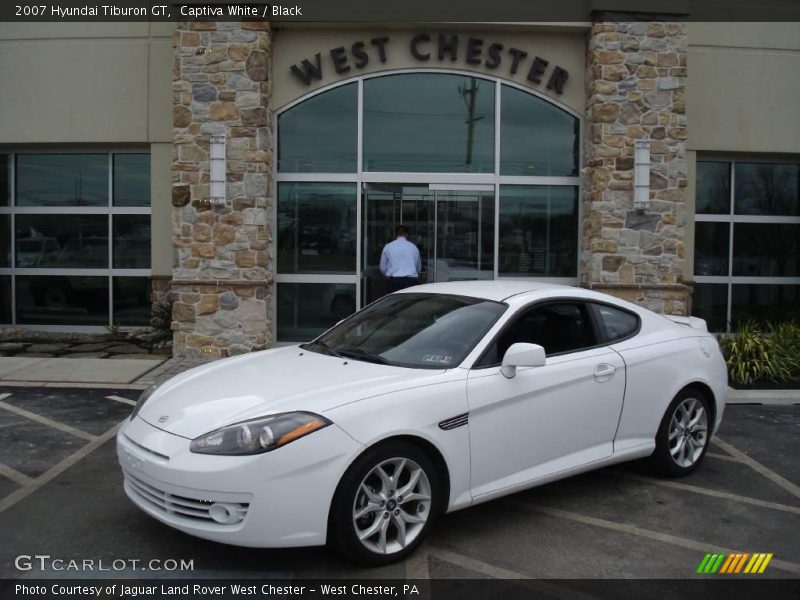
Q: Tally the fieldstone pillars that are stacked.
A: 2